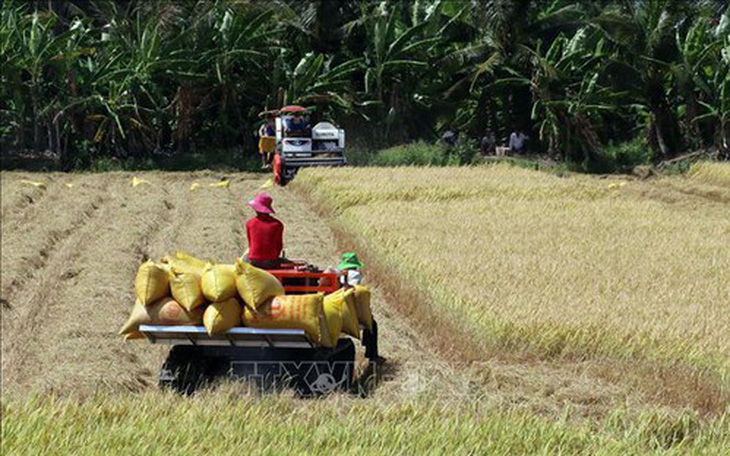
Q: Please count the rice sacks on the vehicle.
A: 11